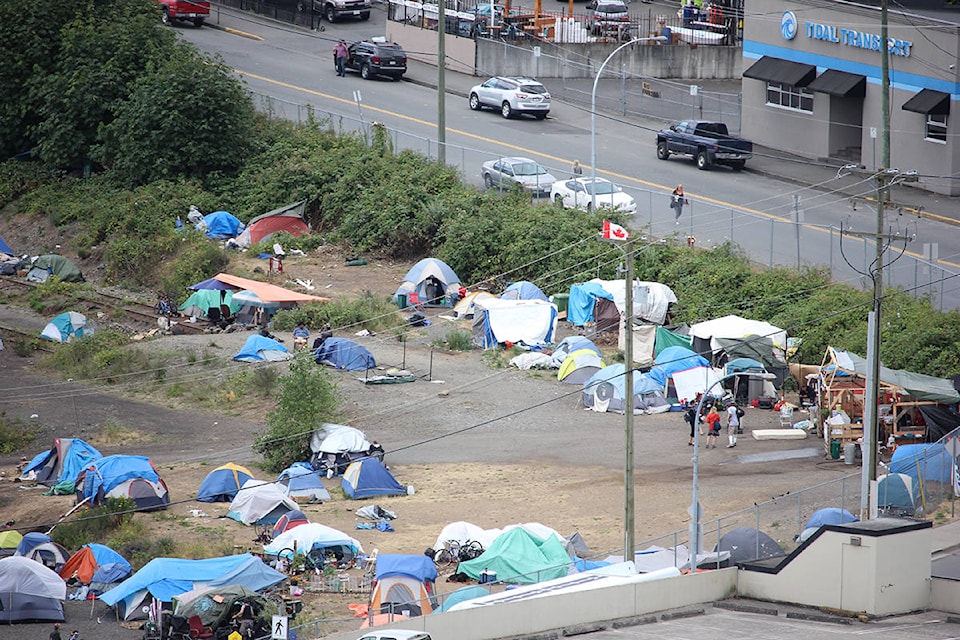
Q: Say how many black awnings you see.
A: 3